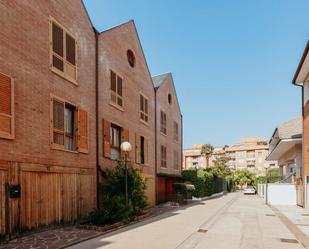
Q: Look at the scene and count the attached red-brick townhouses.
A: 3